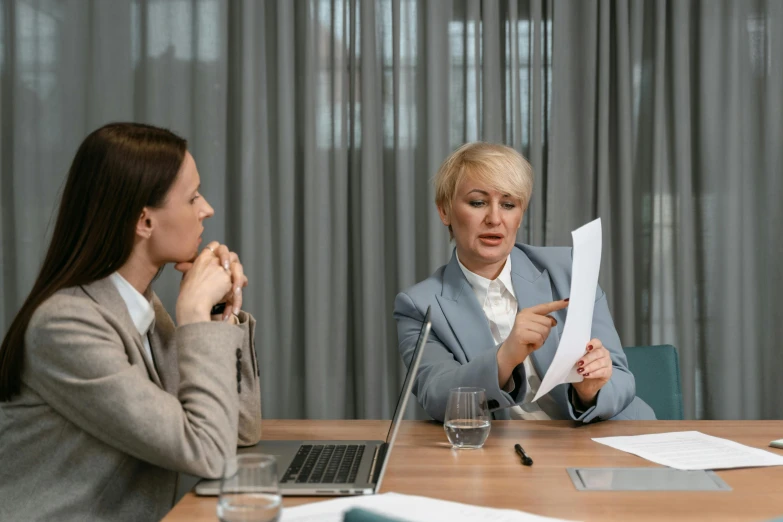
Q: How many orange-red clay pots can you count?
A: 0